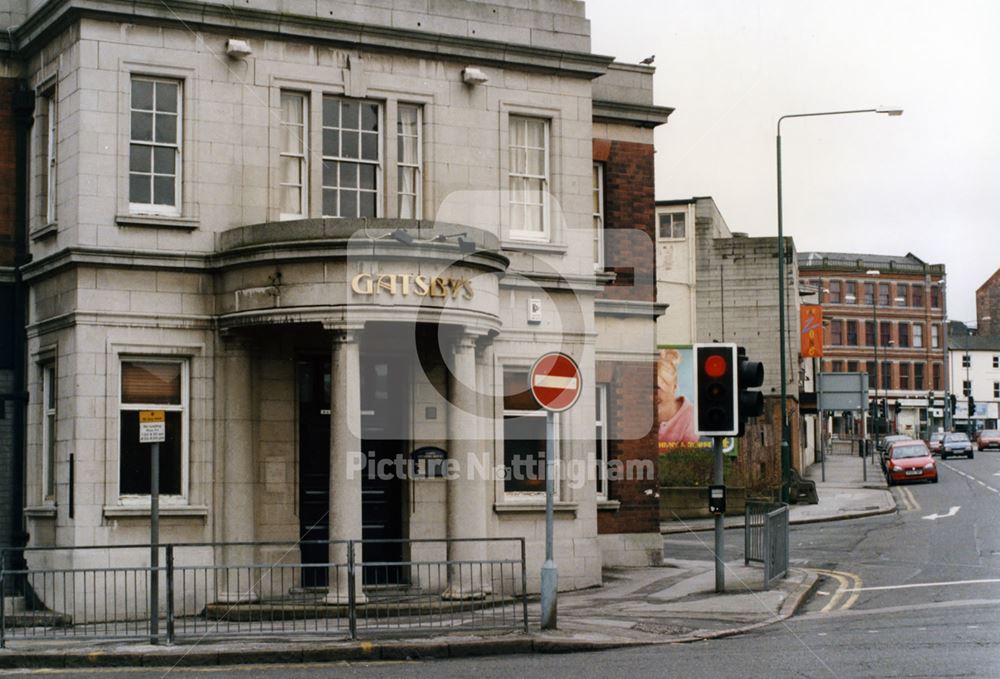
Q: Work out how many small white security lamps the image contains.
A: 2